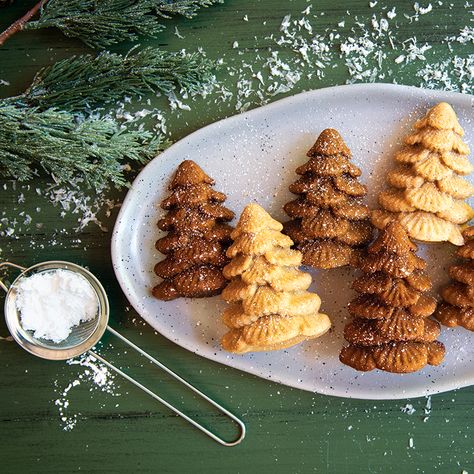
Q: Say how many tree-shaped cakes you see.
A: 6